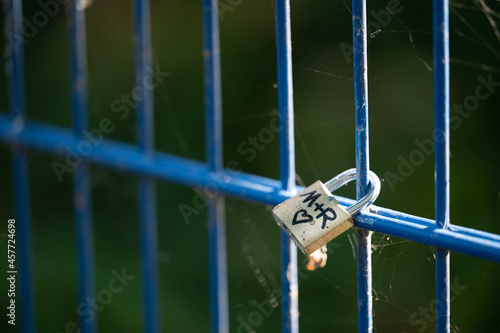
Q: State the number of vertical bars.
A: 7